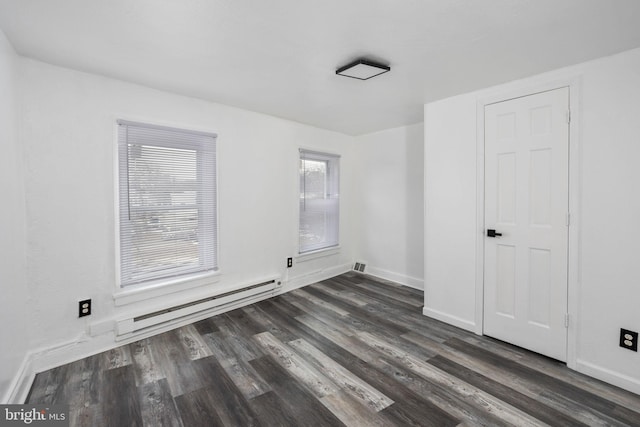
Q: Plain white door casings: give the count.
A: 1